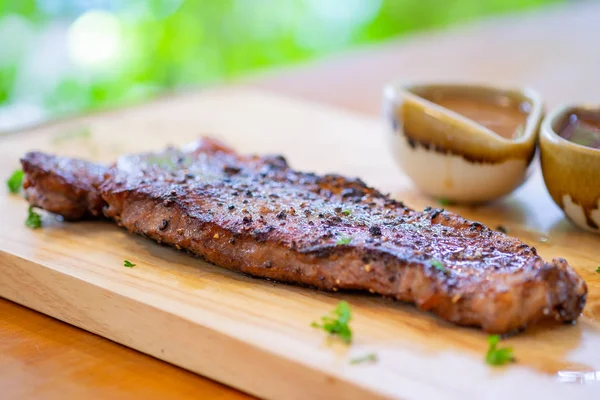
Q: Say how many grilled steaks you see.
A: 1